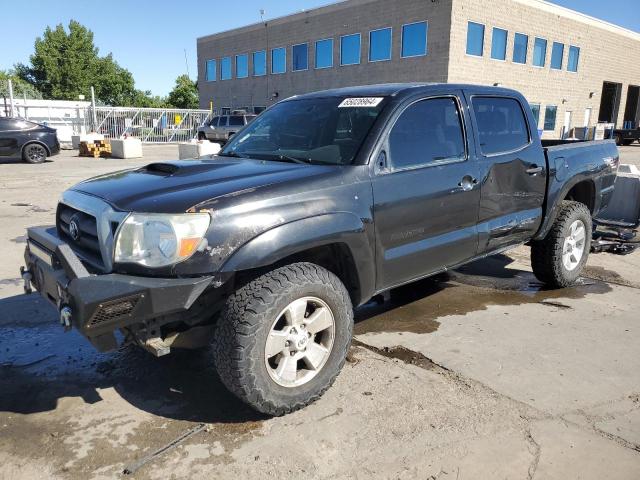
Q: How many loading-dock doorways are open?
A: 2